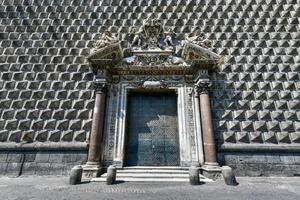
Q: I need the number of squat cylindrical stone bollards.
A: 4